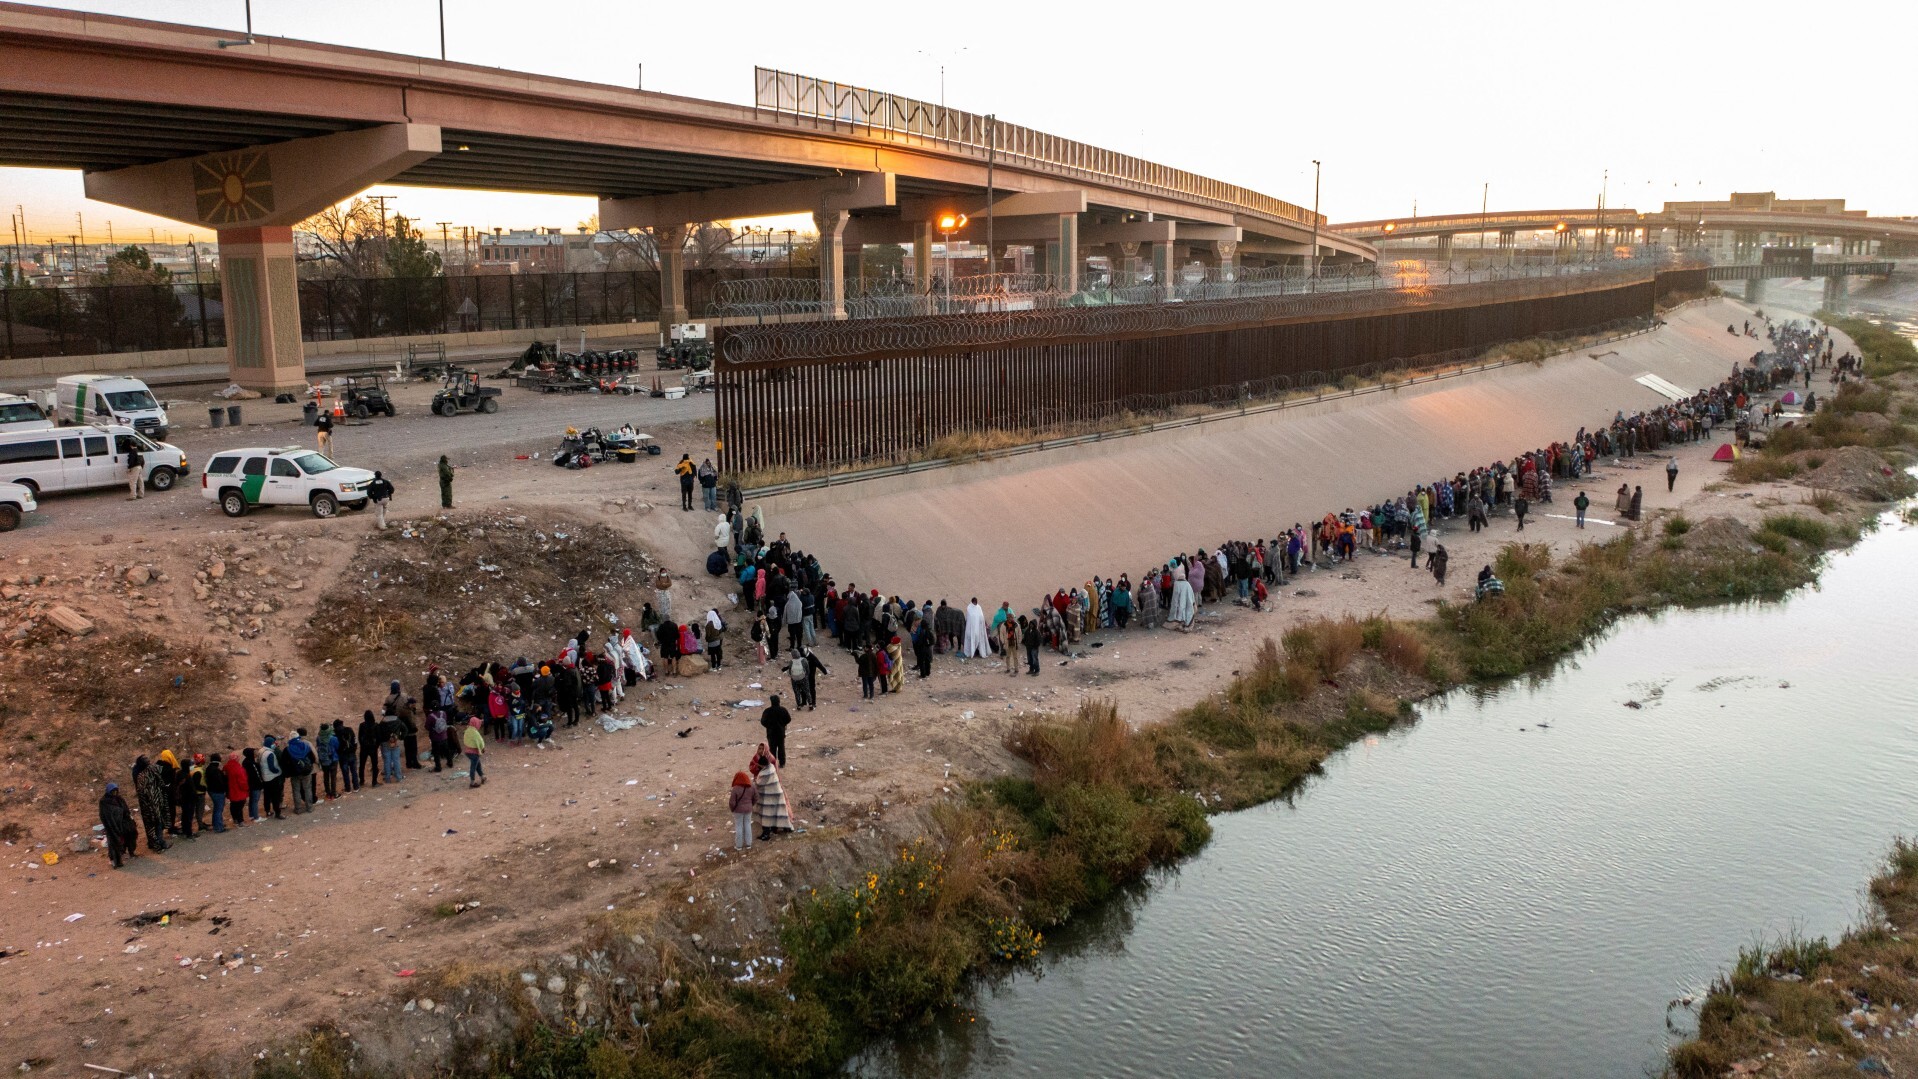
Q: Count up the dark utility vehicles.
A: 2